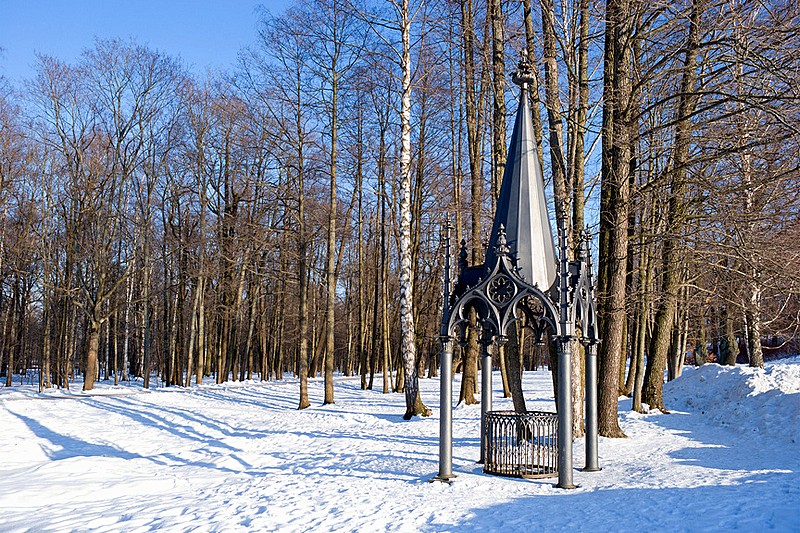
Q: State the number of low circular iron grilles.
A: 1